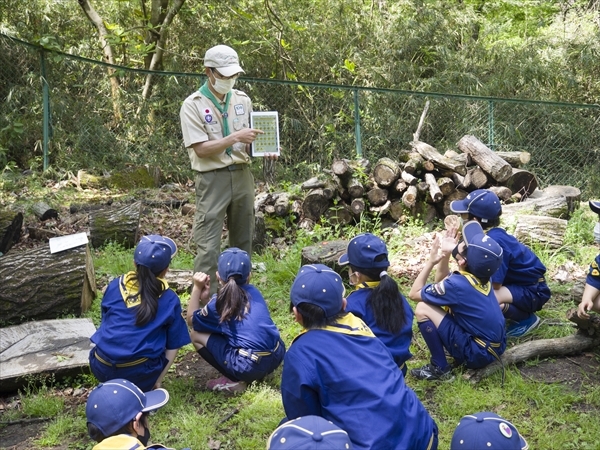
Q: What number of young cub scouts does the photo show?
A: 10